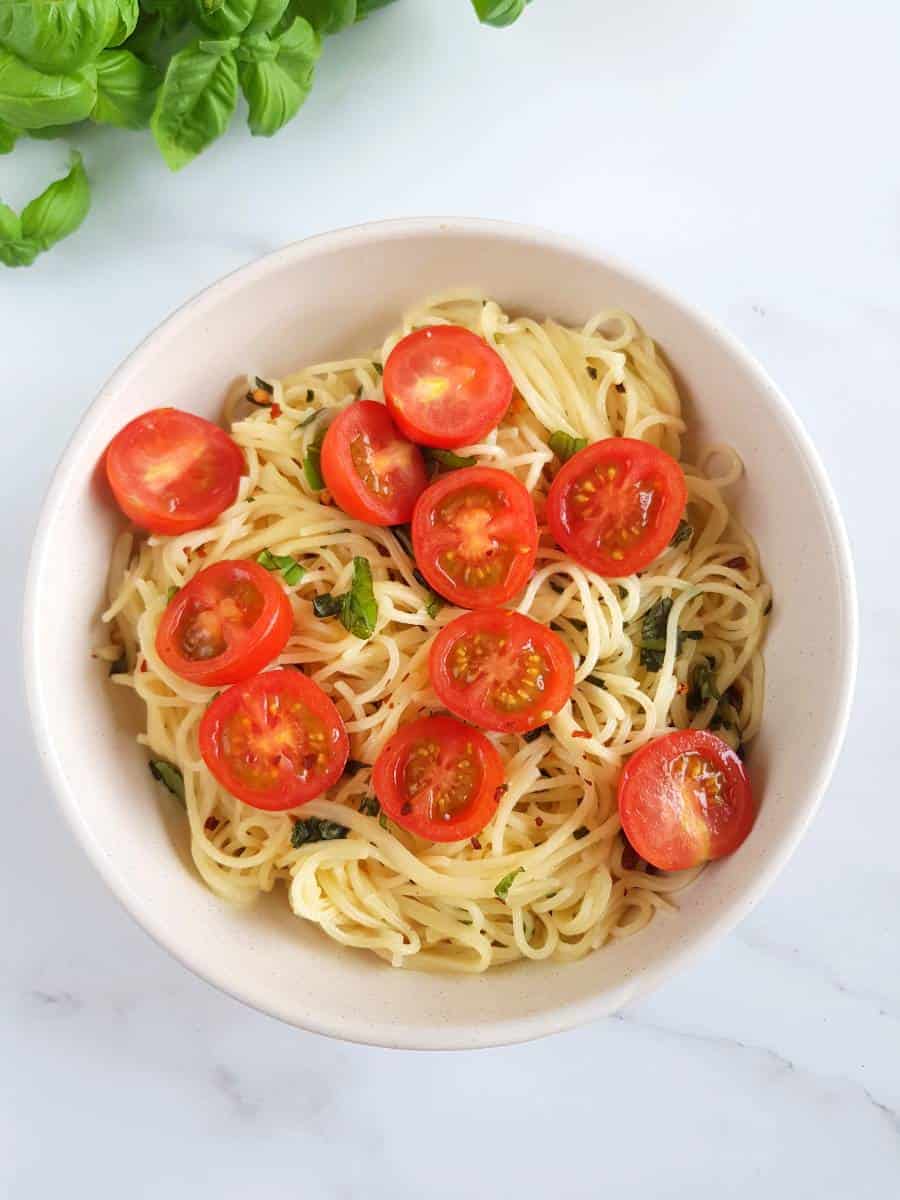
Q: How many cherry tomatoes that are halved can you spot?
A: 10